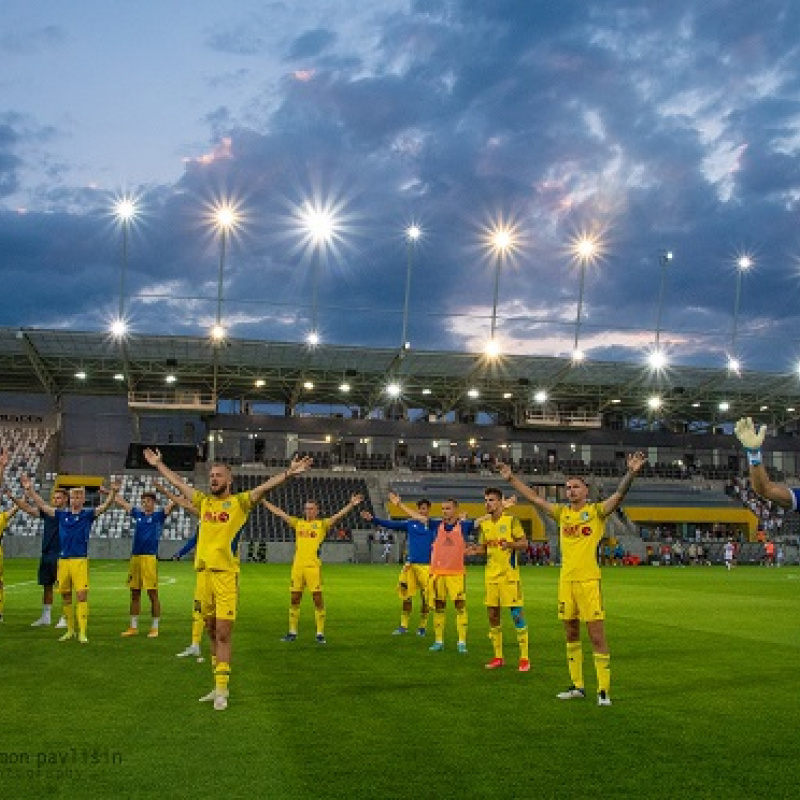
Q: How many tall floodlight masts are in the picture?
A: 8